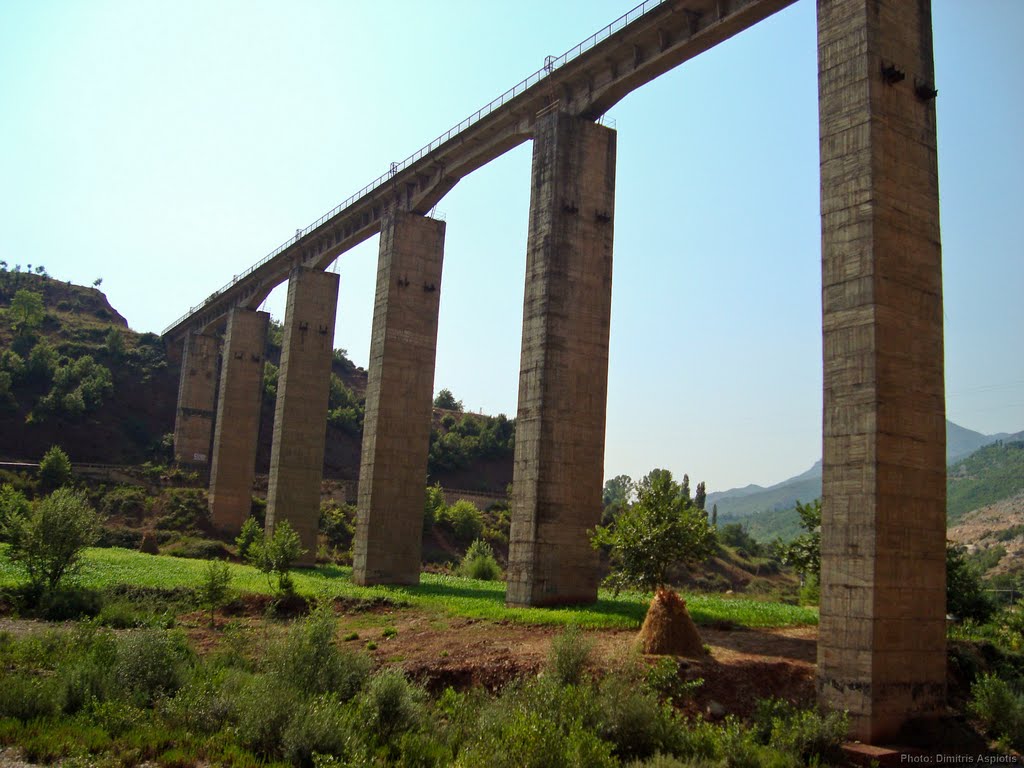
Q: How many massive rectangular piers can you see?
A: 6